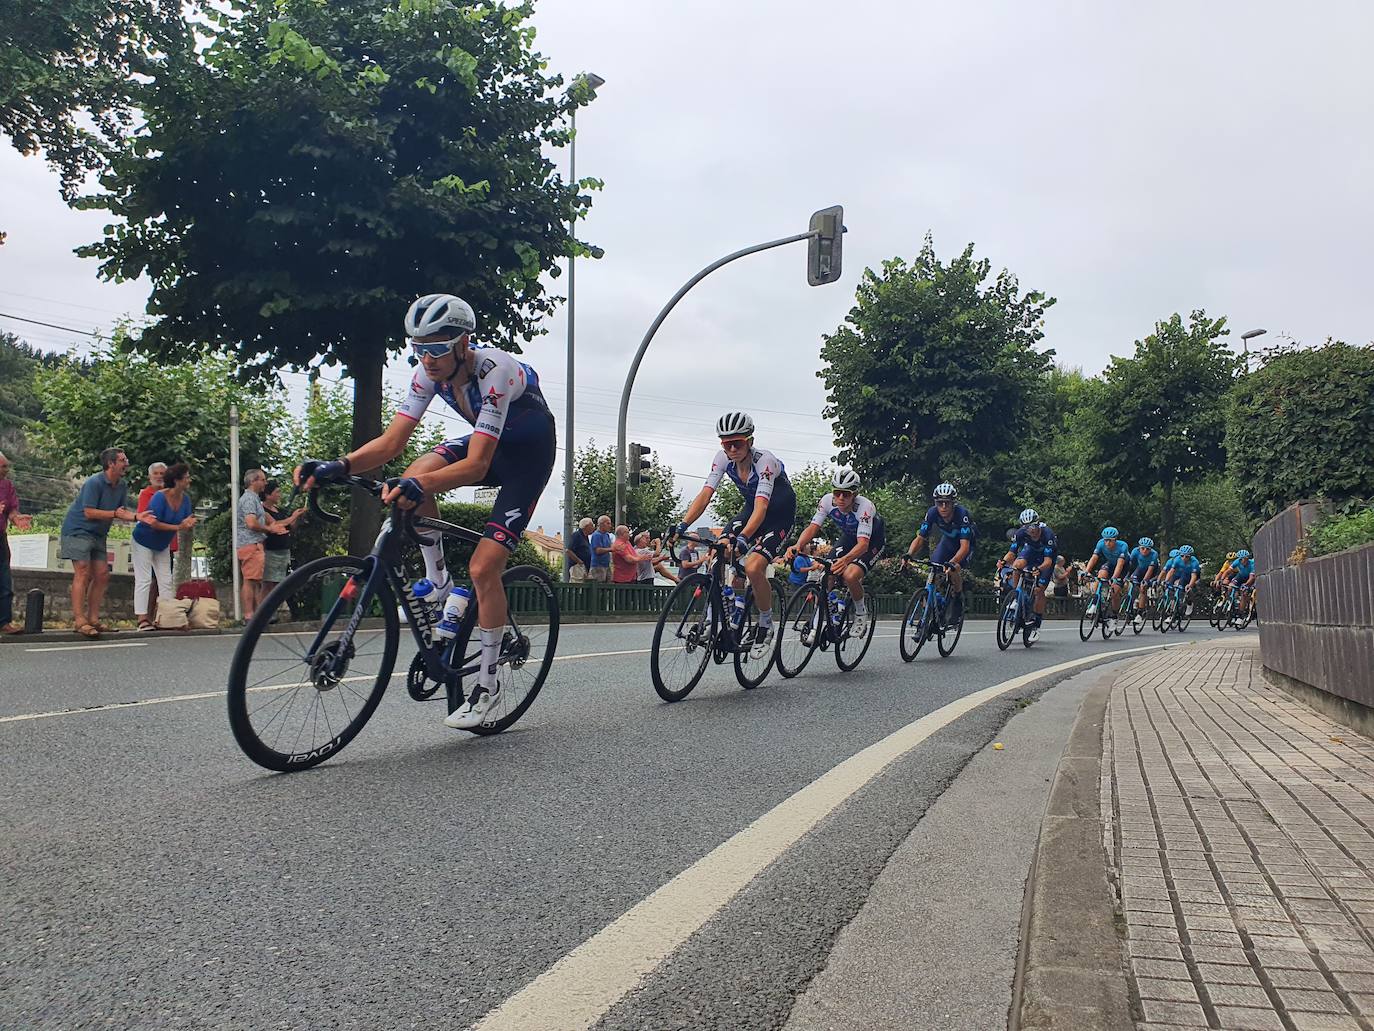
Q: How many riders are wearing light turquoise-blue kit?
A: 5